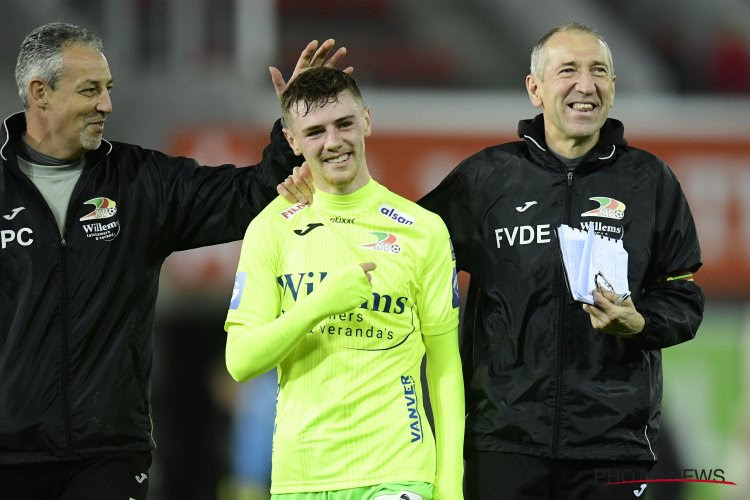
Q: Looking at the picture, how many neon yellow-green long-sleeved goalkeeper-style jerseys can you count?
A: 1